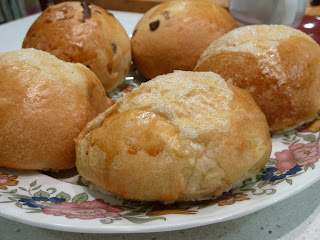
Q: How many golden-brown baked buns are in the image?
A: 5